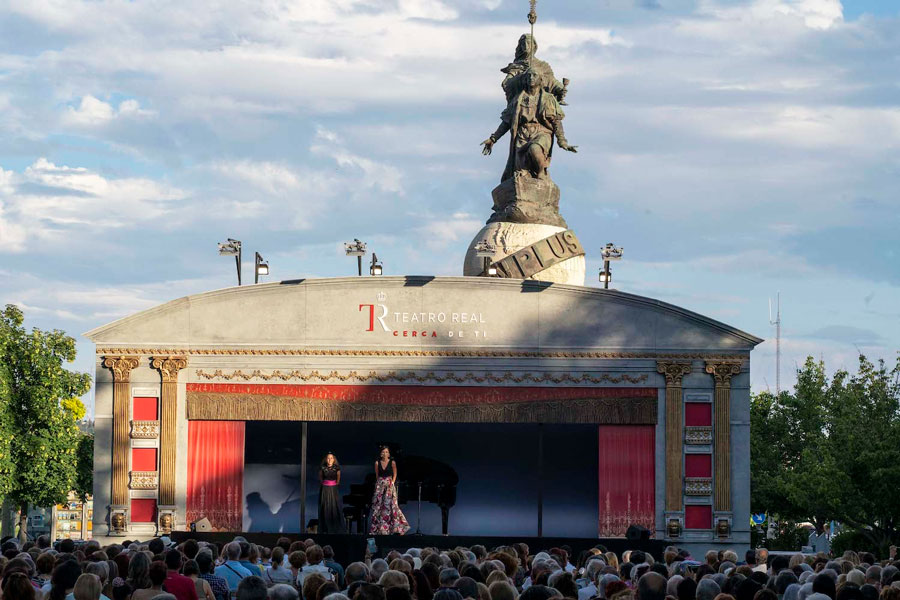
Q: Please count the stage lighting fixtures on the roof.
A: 8